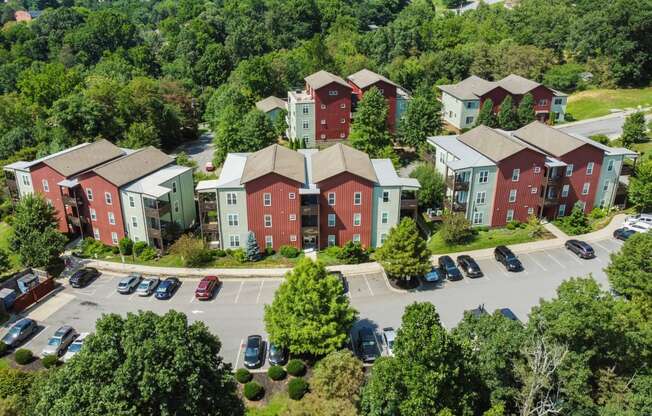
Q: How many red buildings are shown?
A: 5